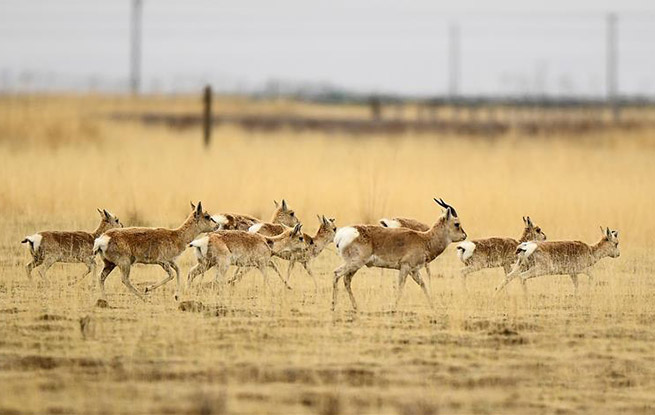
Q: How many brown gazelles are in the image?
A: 9